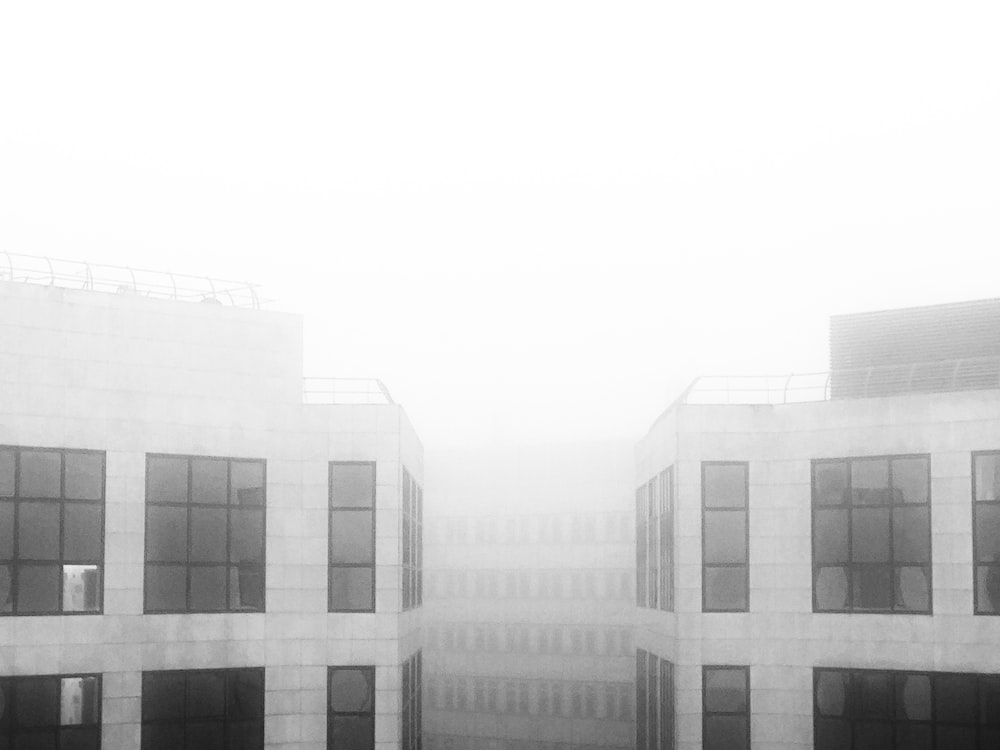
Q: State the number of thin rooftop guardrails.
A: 3